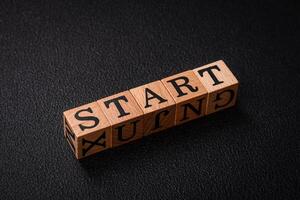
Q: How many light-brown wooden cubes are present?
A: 5